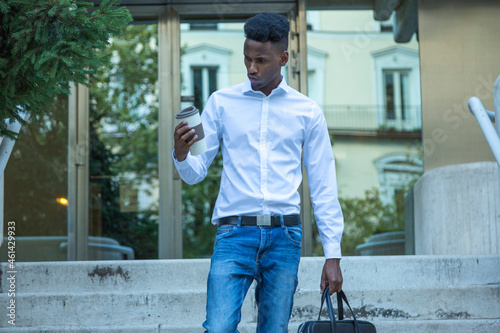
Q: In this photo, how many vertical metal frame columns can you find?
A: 3